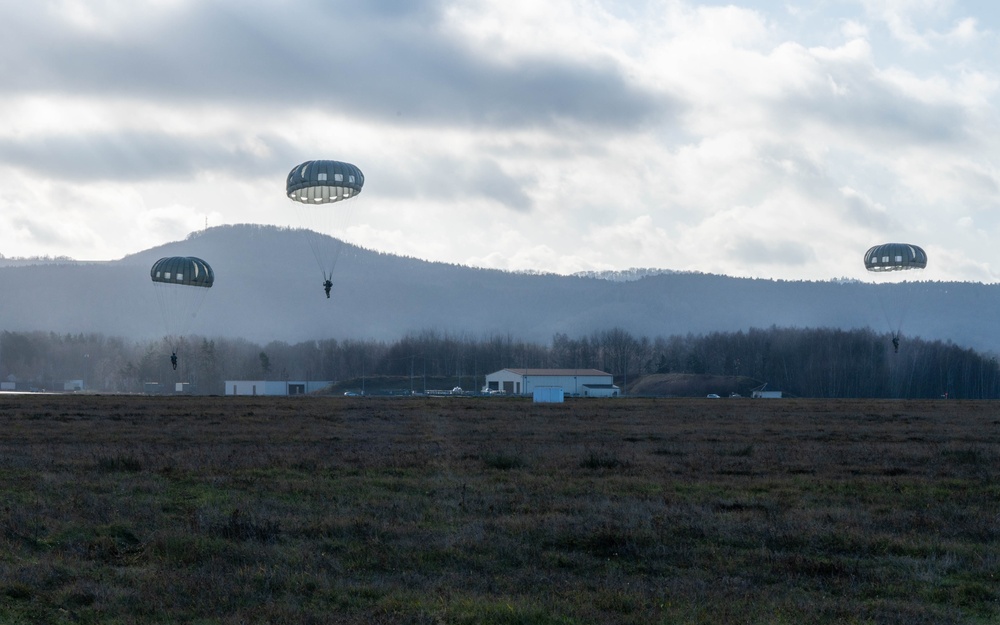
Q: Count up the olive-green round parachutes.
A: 3